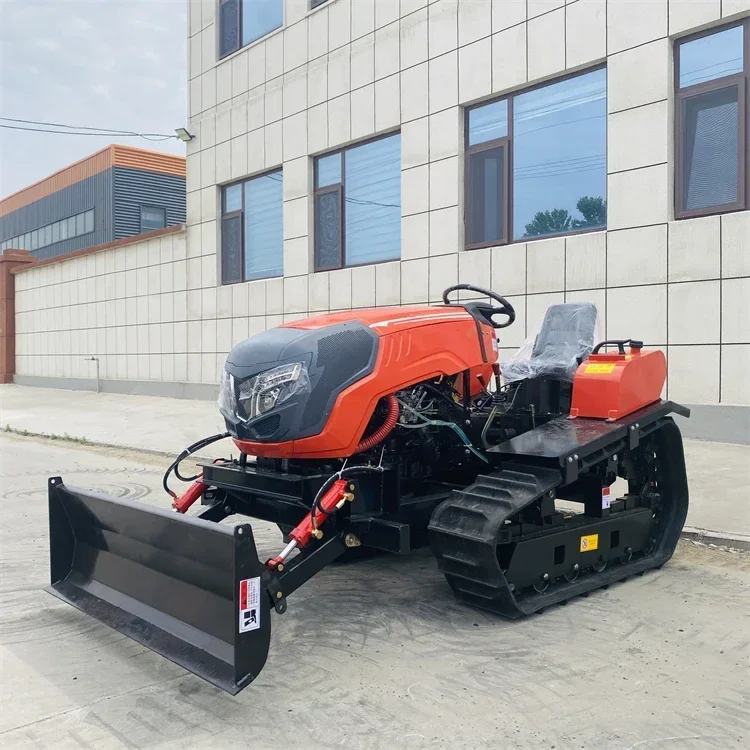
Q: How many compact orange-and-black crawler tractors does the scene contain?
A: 1